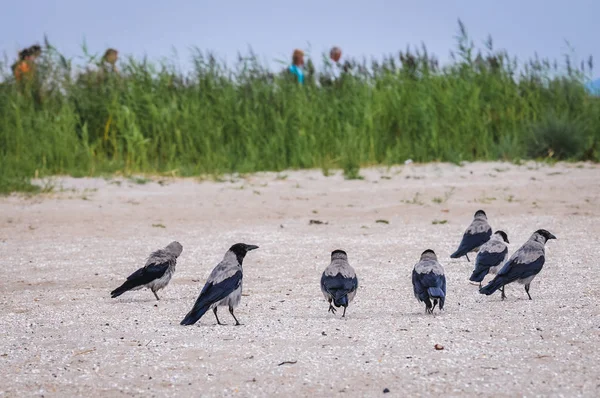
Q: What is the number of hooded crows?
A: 7